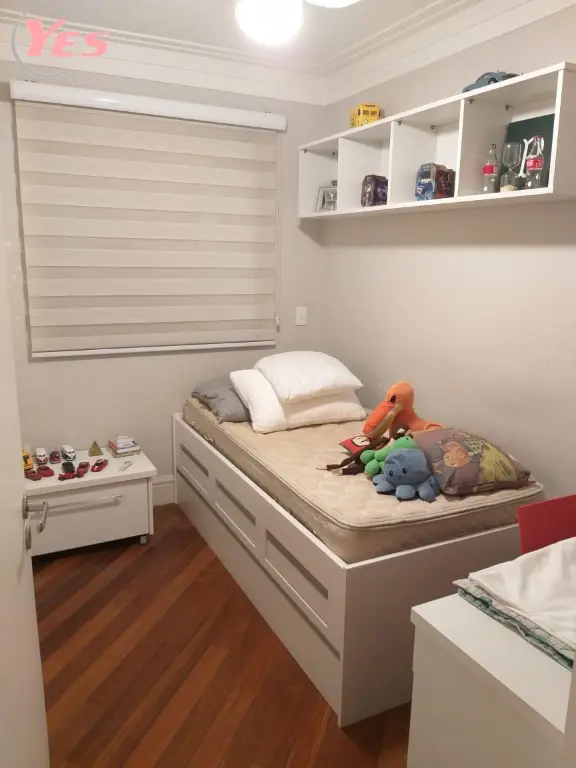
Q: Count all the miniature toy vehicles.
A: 12